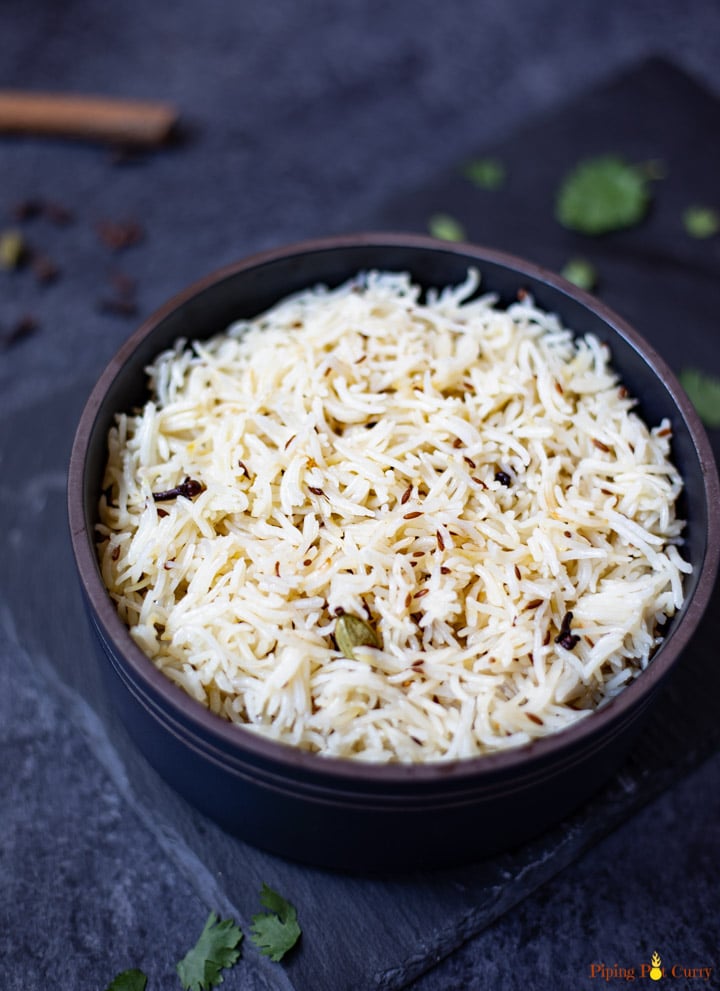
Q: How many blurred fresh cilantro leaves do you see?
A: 6